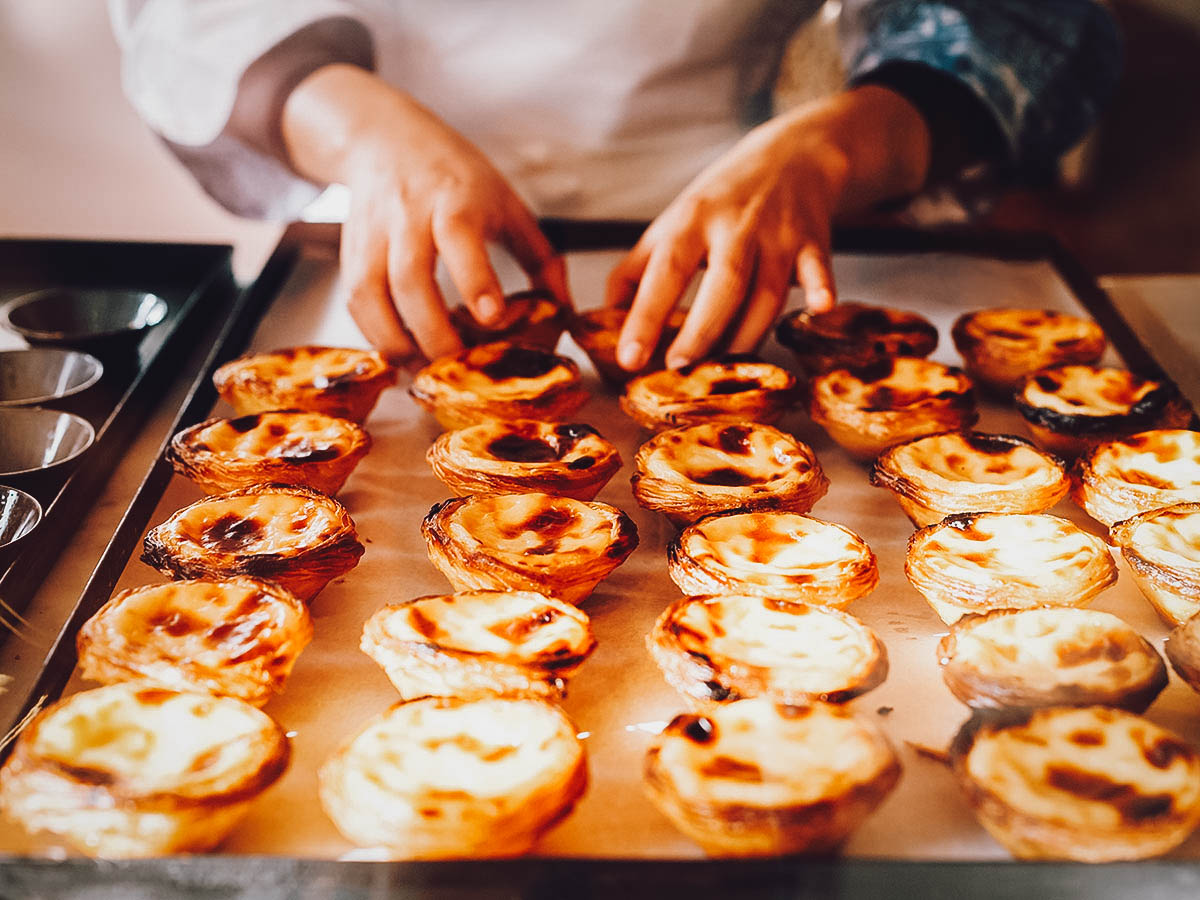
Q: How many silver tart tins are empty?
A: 4